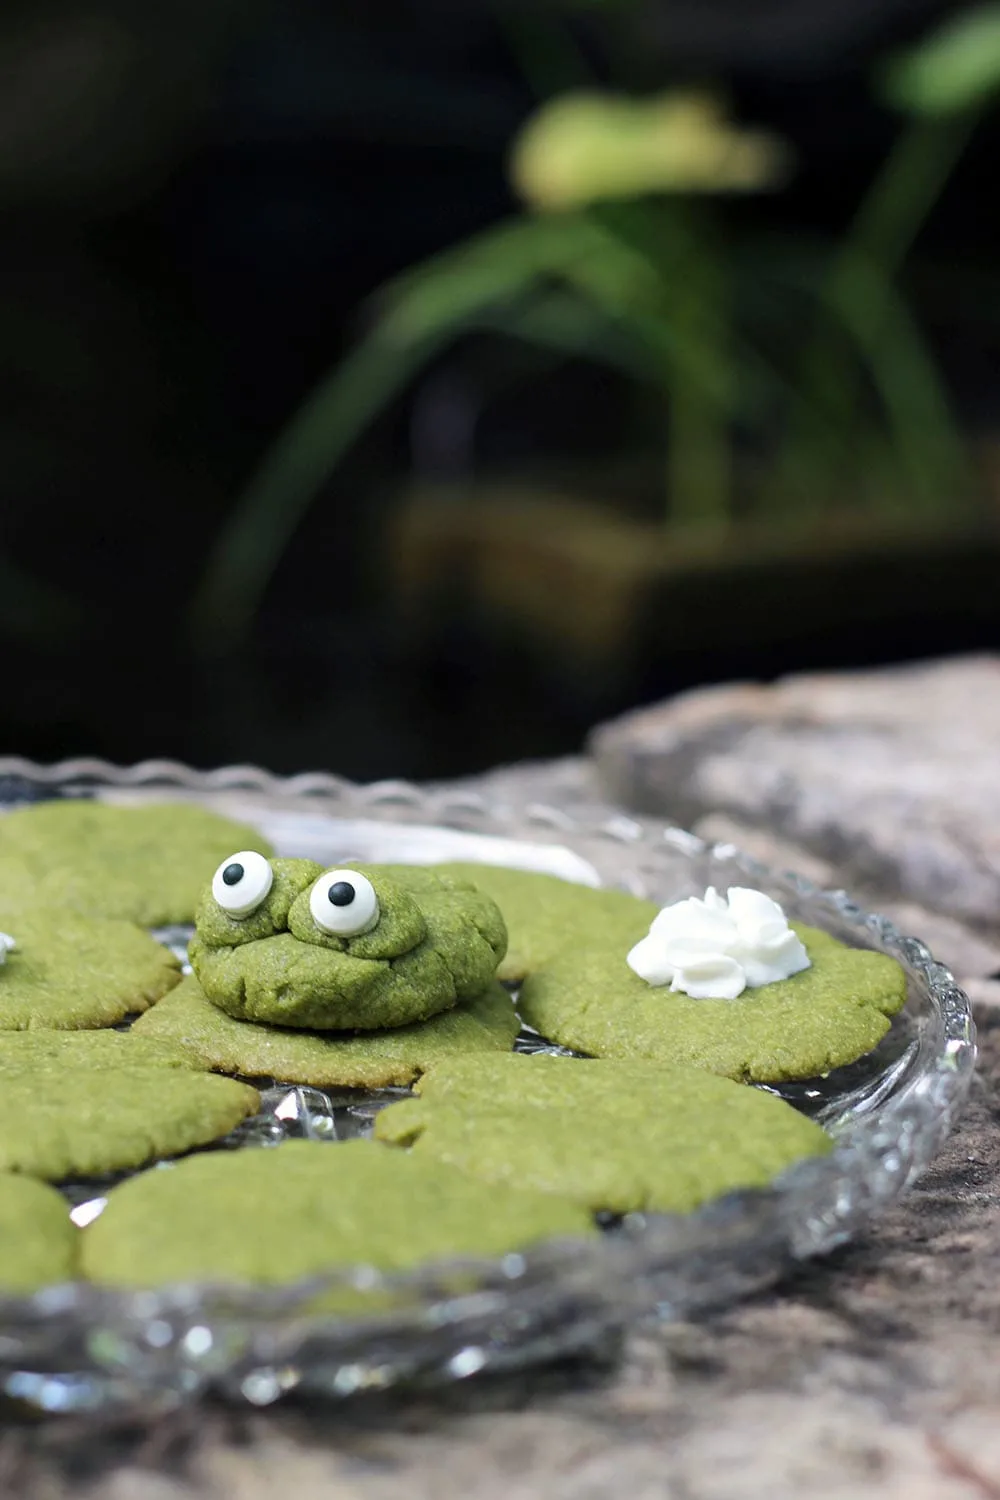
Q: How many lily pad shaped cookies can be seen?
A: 9